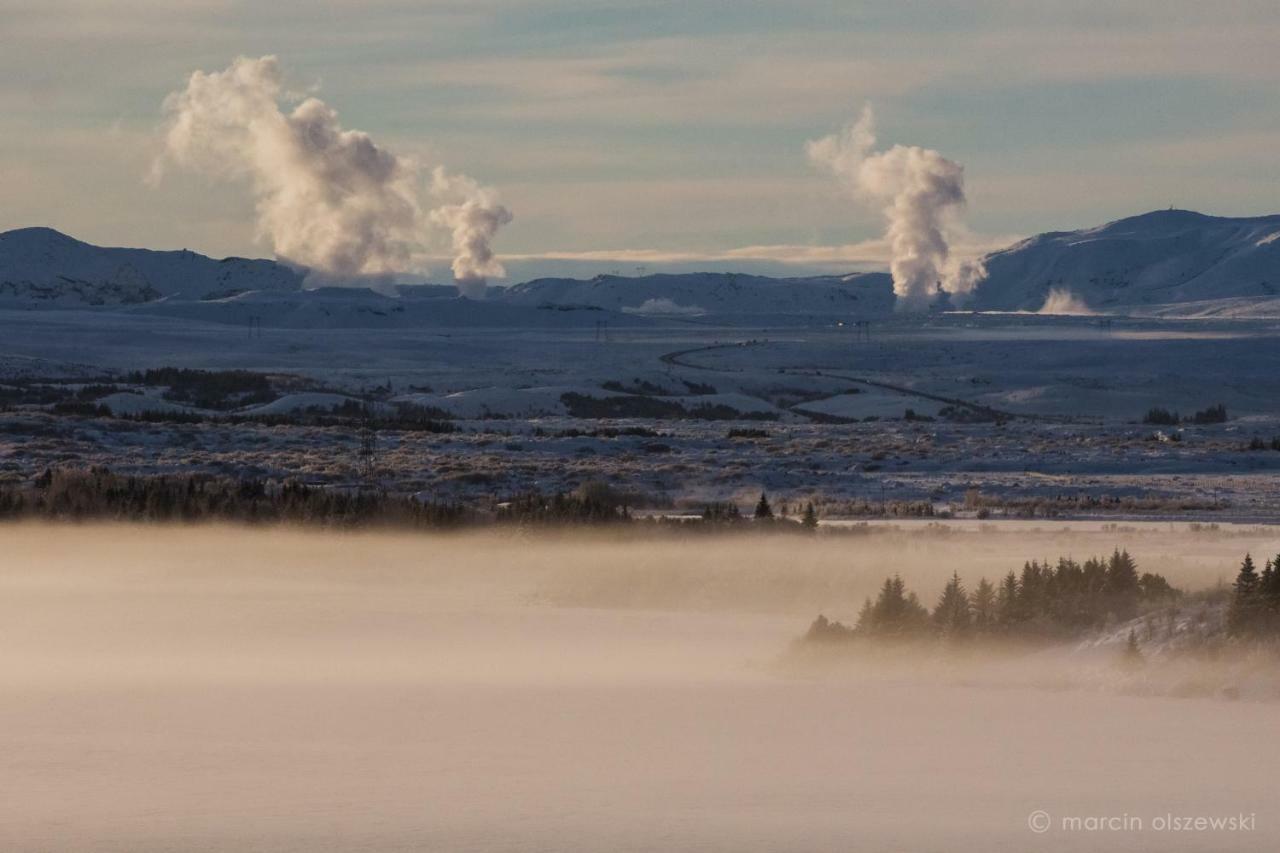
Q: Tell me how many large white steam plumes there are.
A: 3